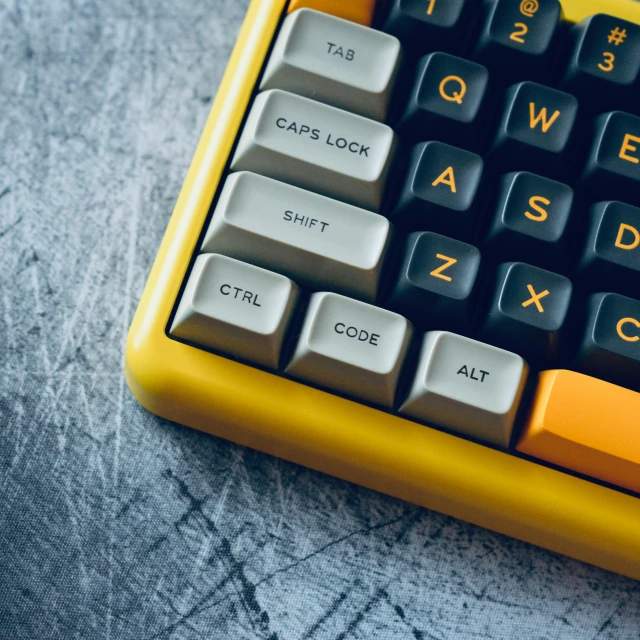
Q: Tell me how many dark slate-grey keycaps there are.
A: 12